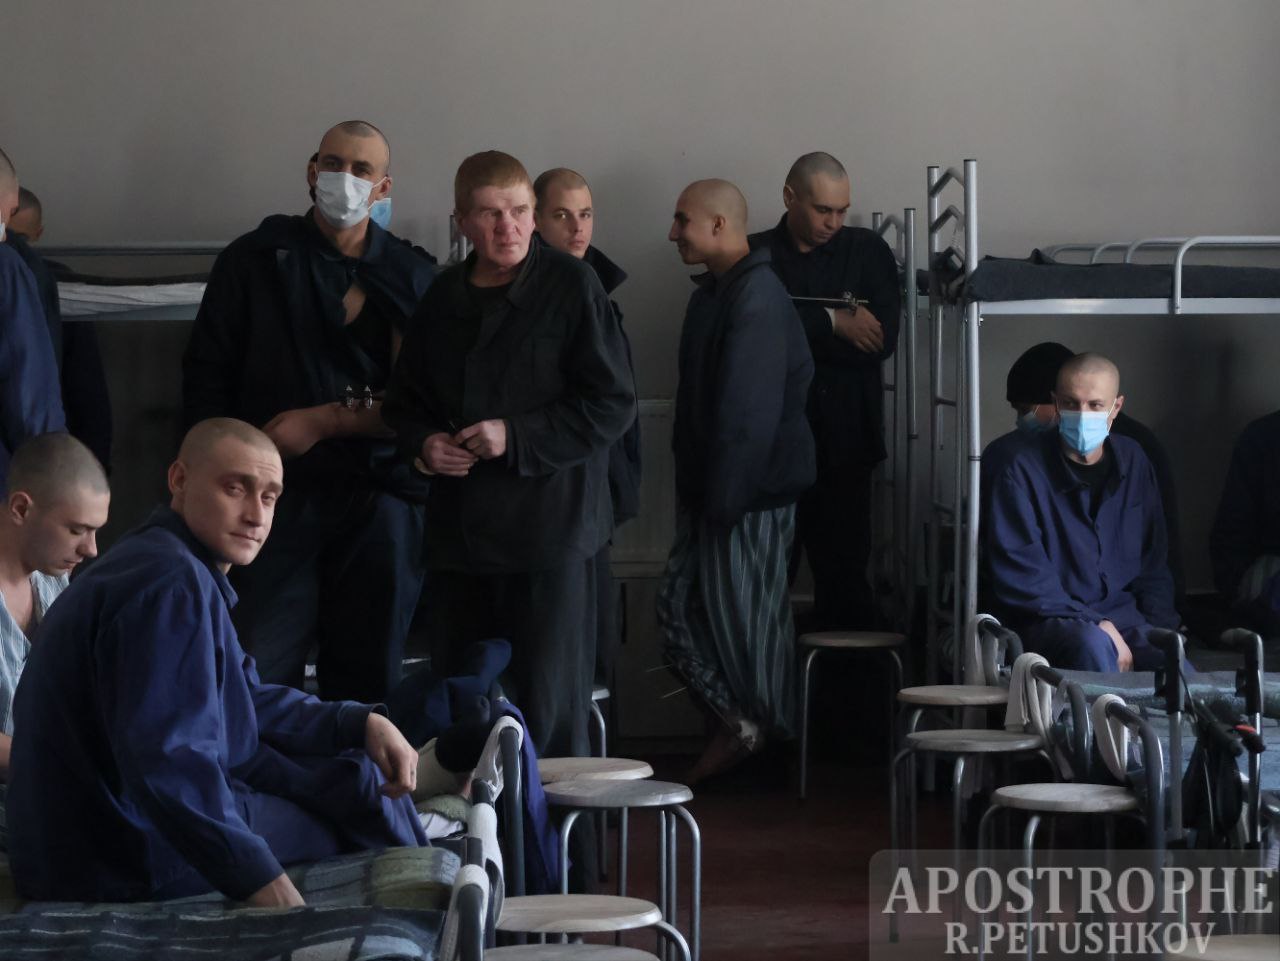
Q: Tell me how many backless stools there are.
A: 10